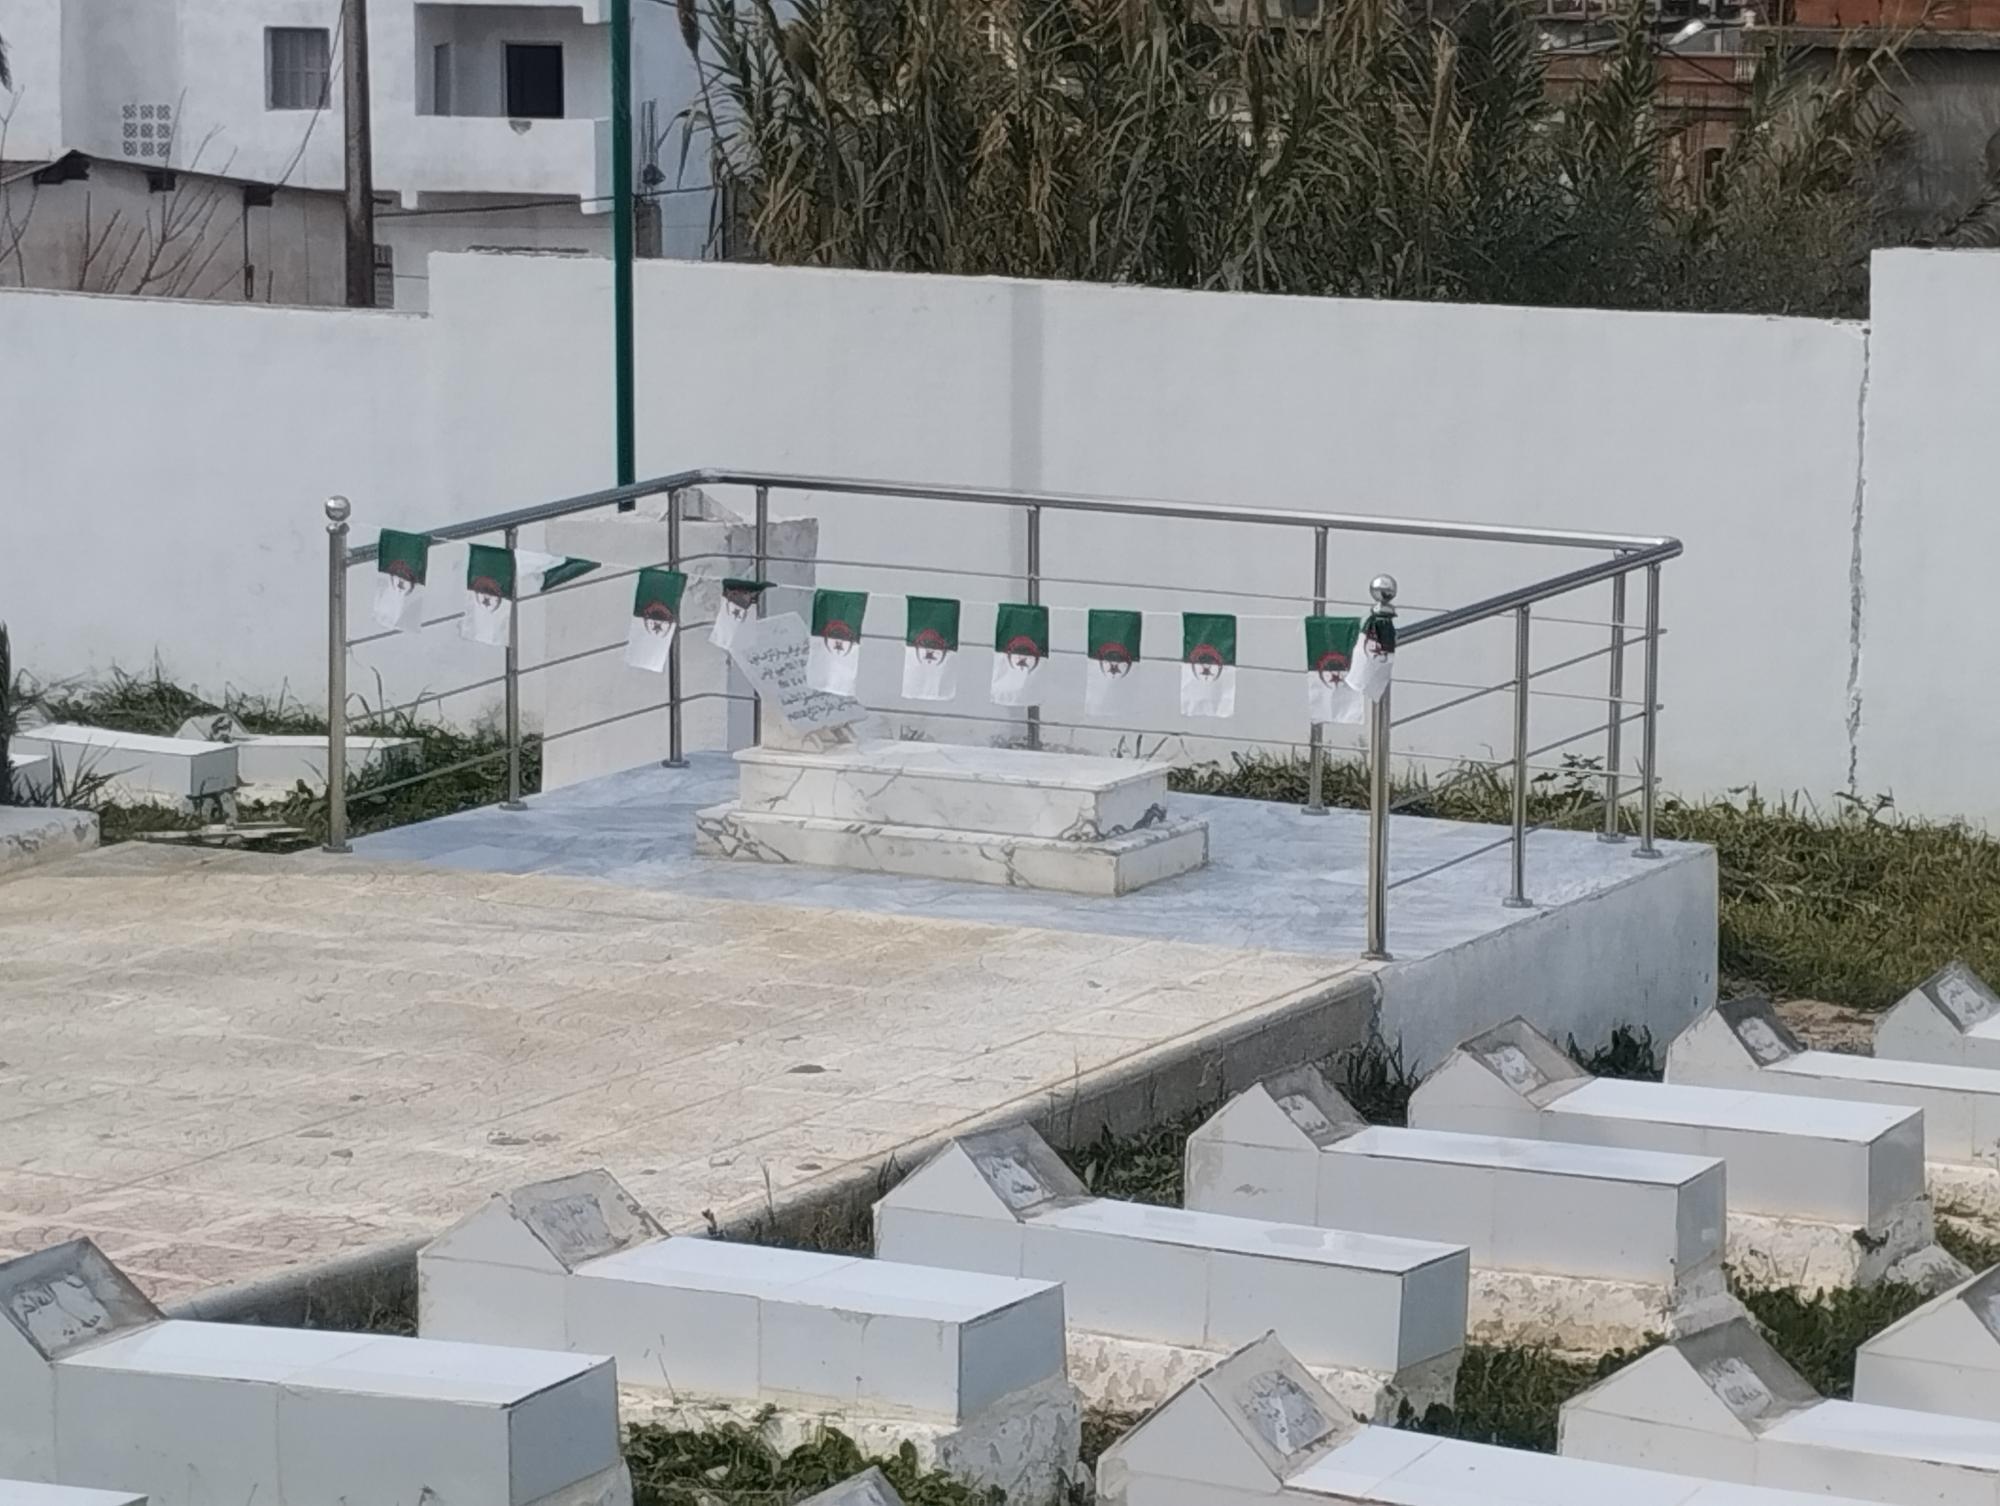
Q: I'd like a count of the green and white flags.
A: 12